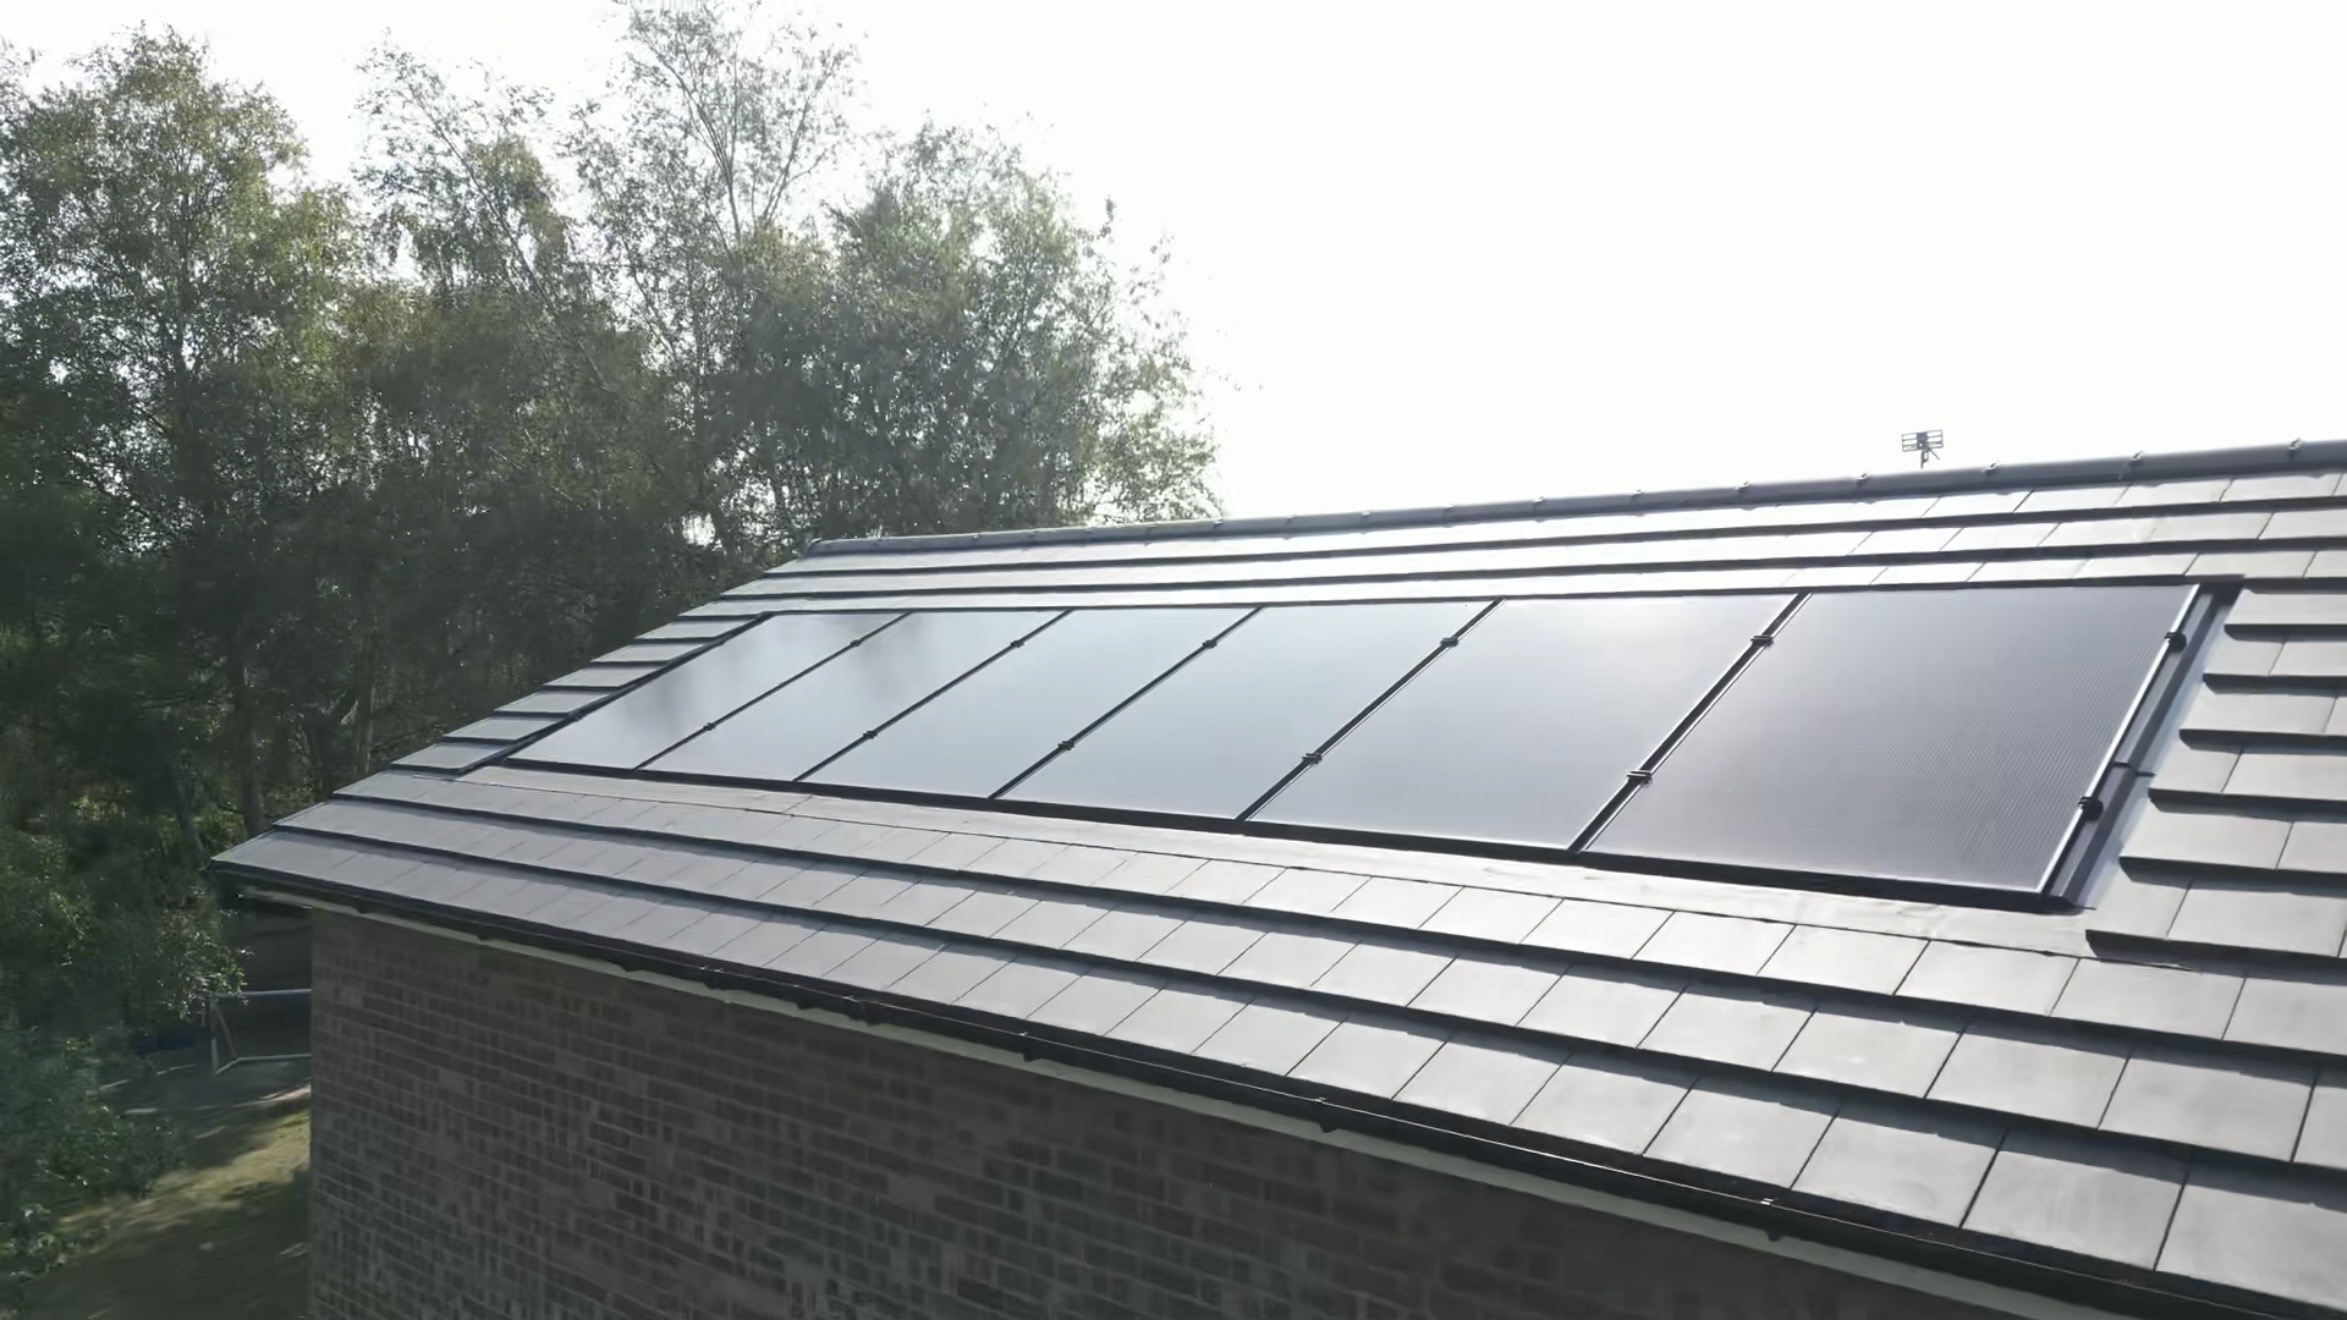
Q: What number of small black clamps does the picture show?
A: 12